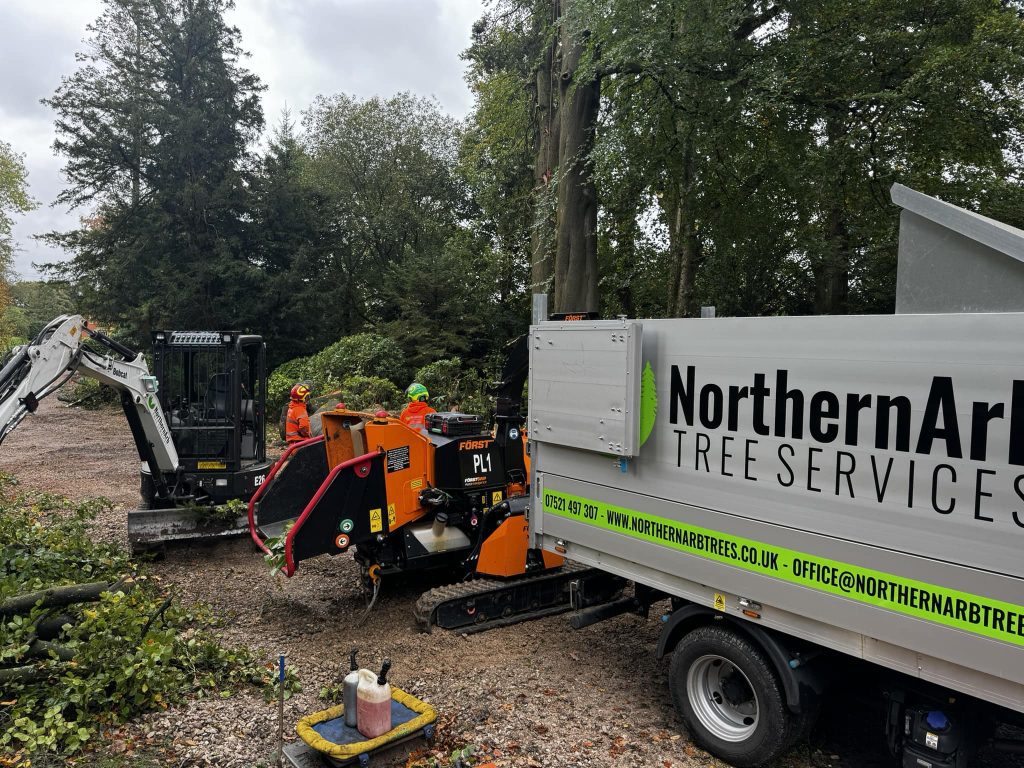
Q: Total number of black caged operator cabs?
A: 1